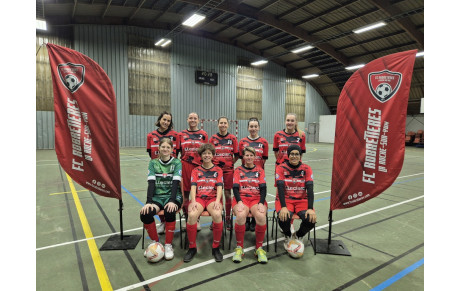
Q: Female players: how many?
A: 9